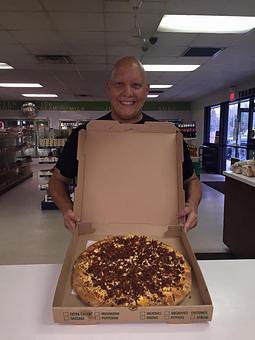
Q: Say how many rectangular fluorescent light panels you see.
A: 7